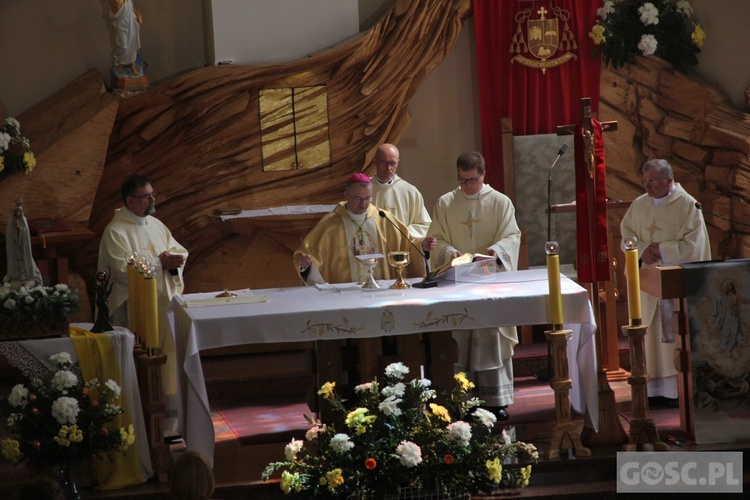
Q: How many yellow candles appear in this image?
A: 6